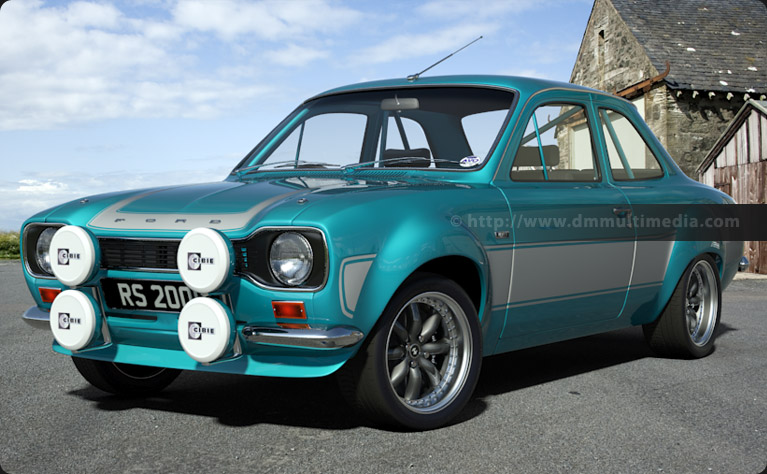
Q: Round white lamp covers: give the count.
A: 4